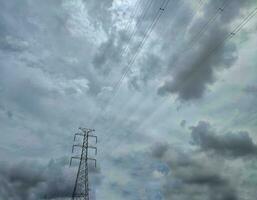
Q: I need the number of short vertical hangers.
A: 6